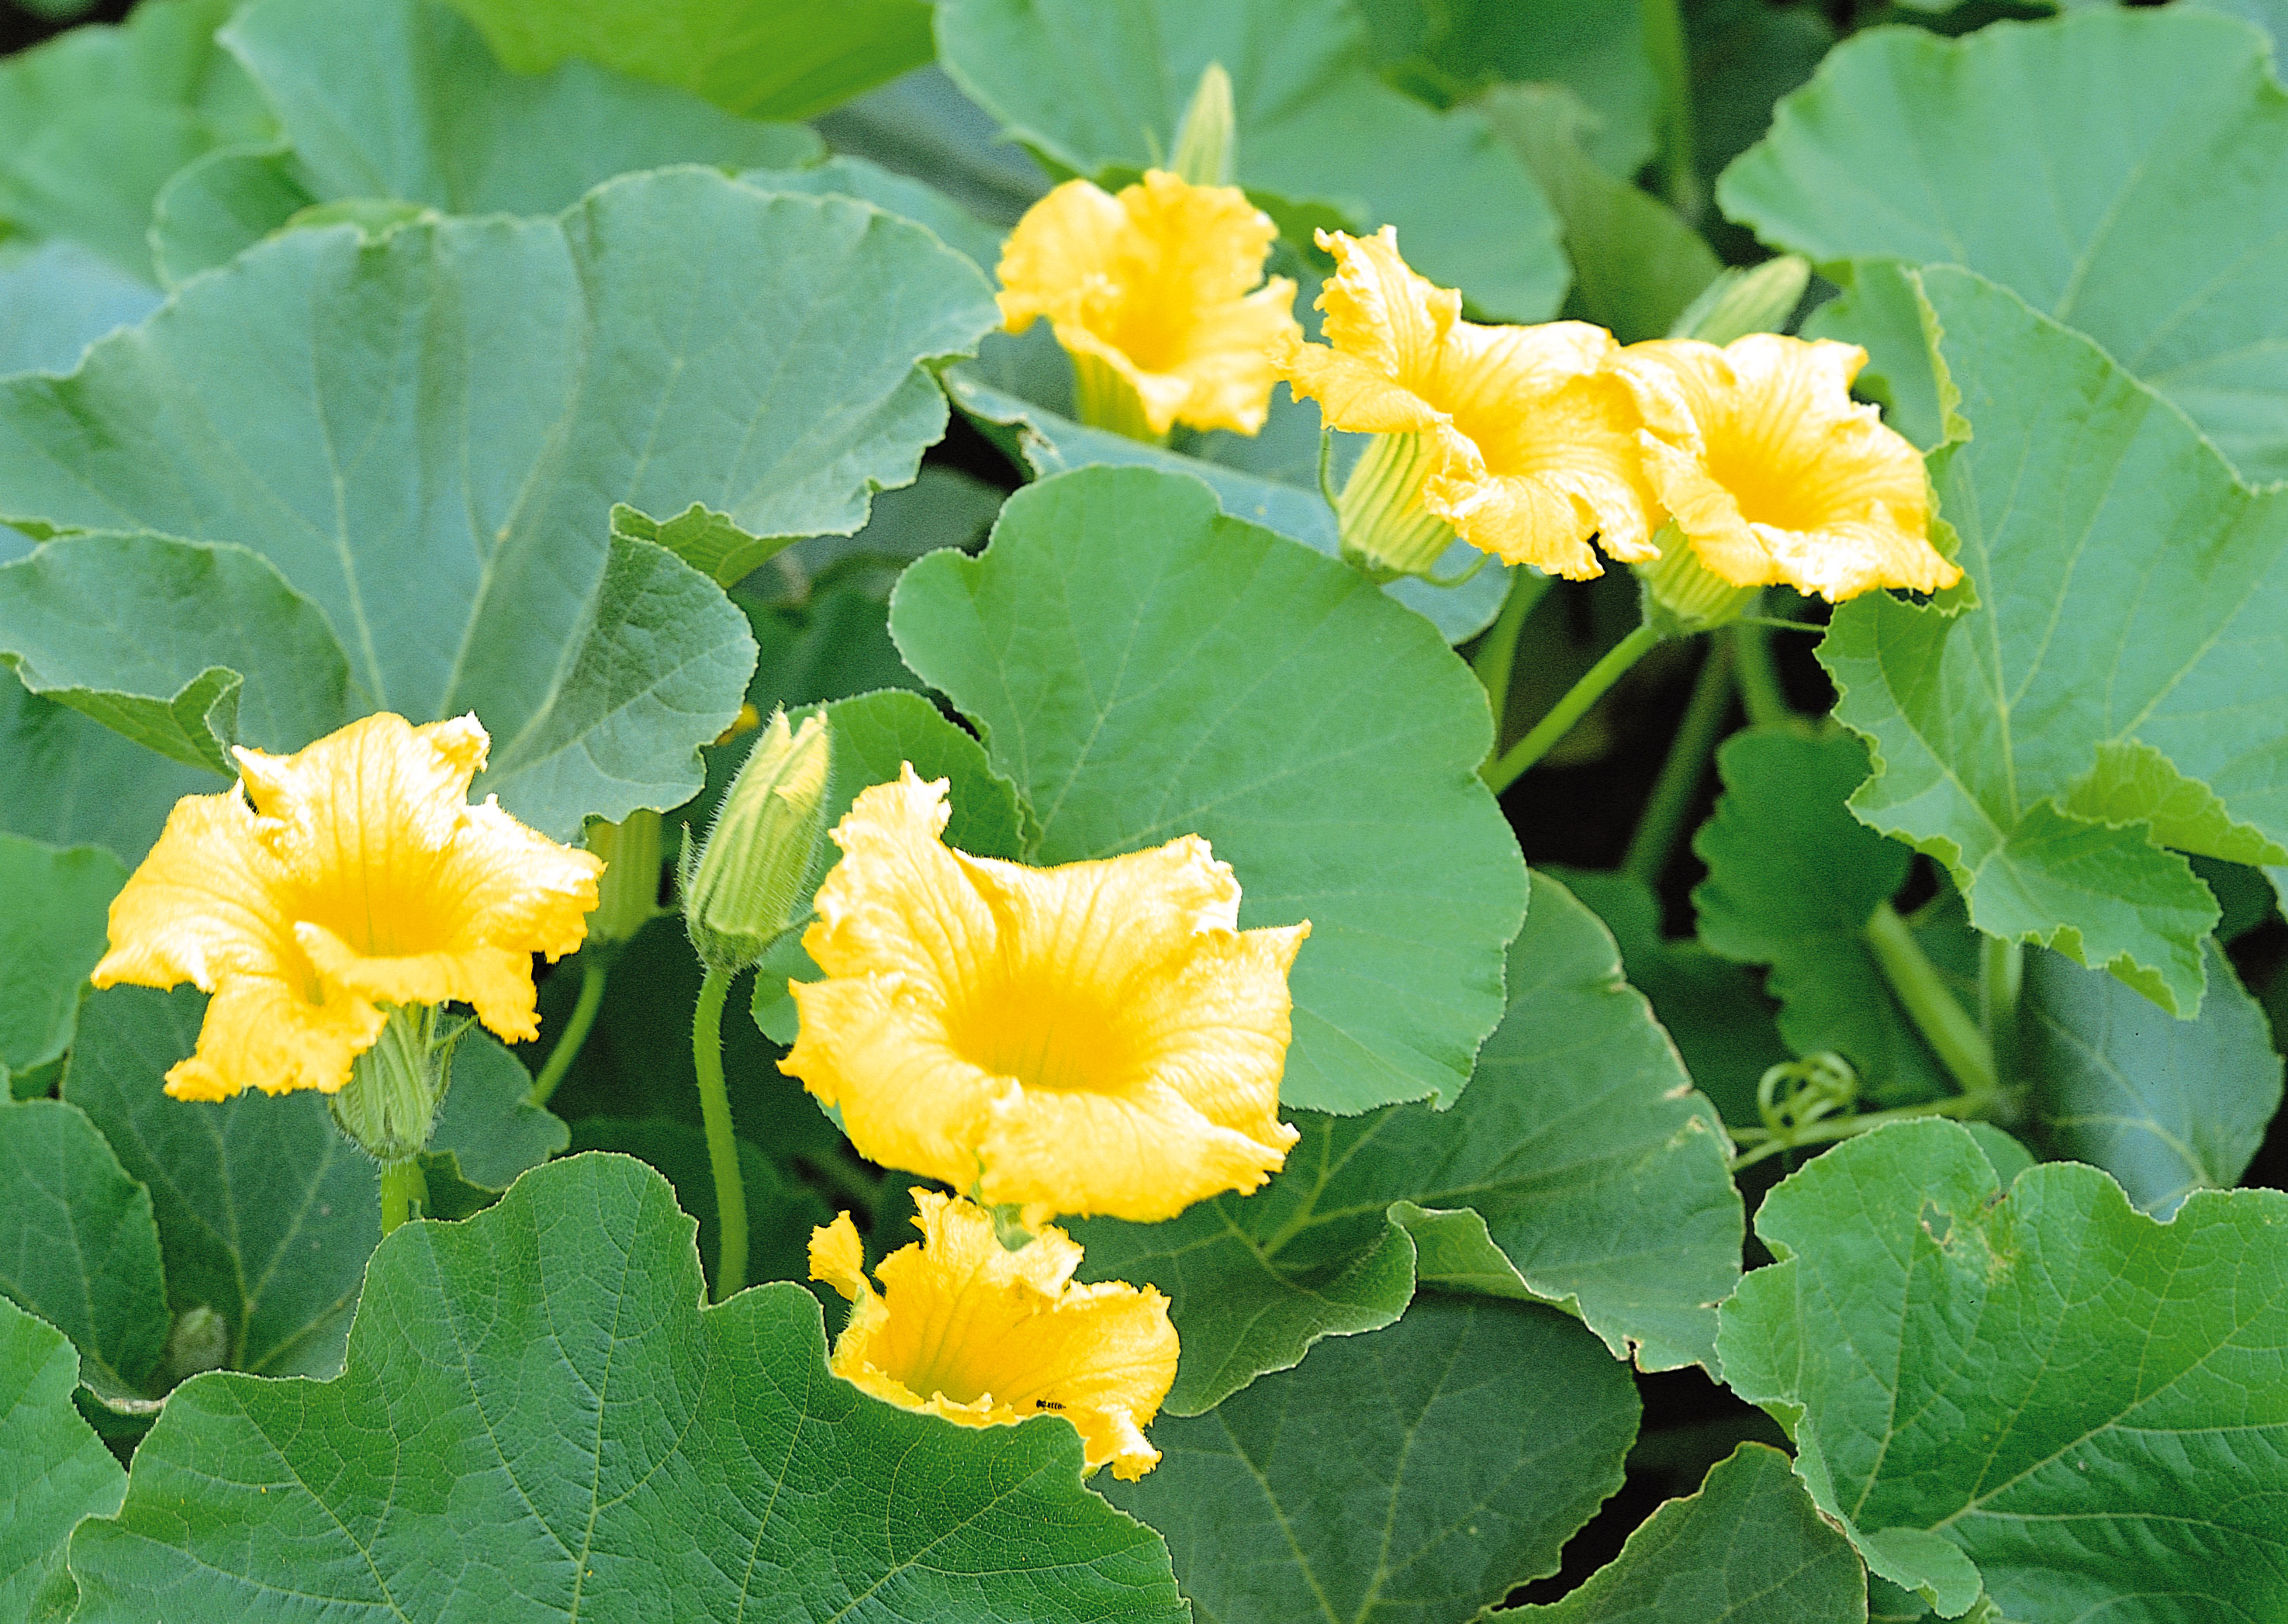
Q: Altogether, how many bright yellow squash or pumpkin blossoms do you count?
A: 6